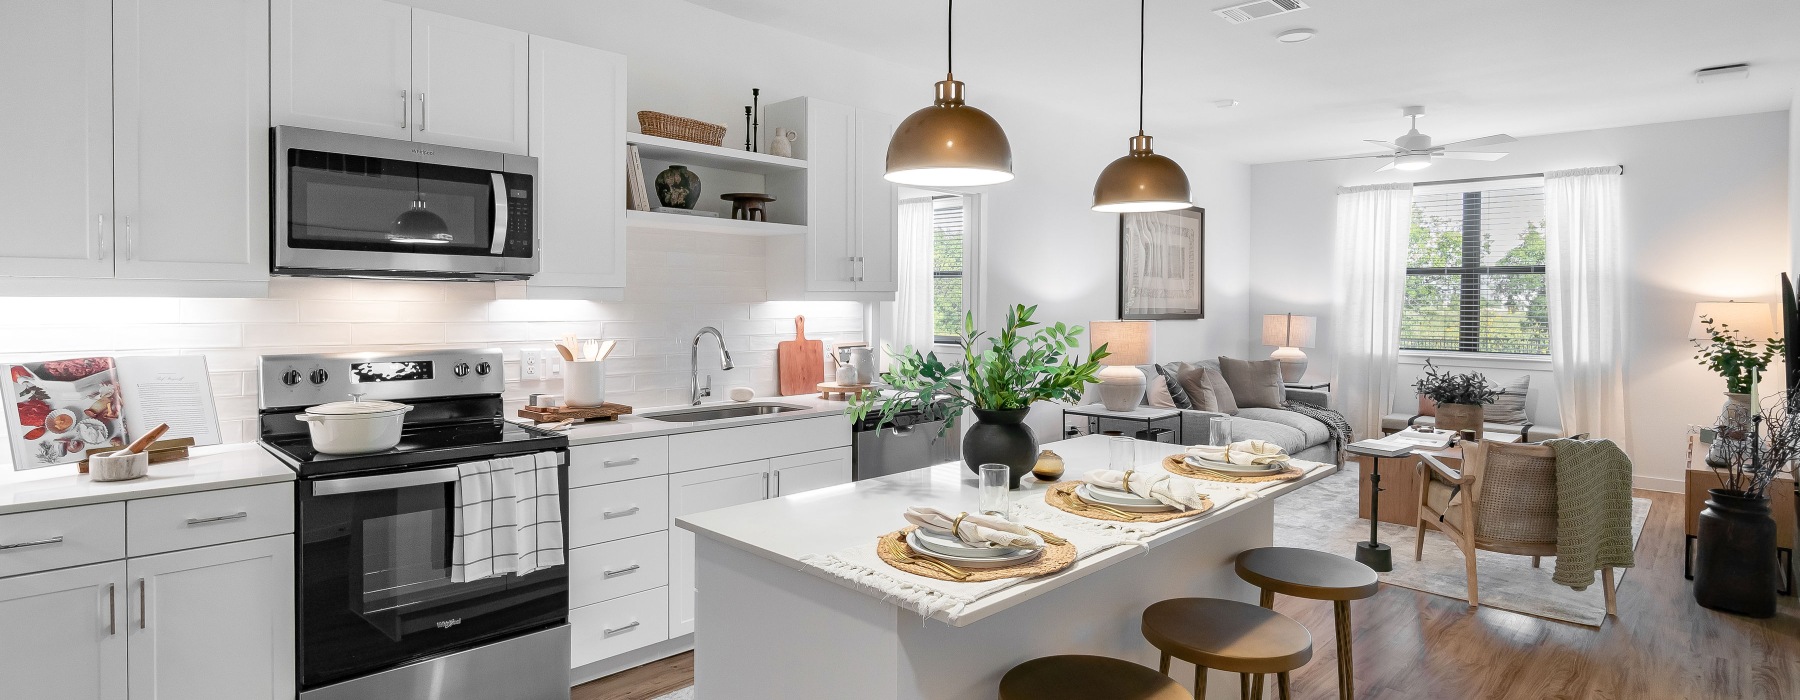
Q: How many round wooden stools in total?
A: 3